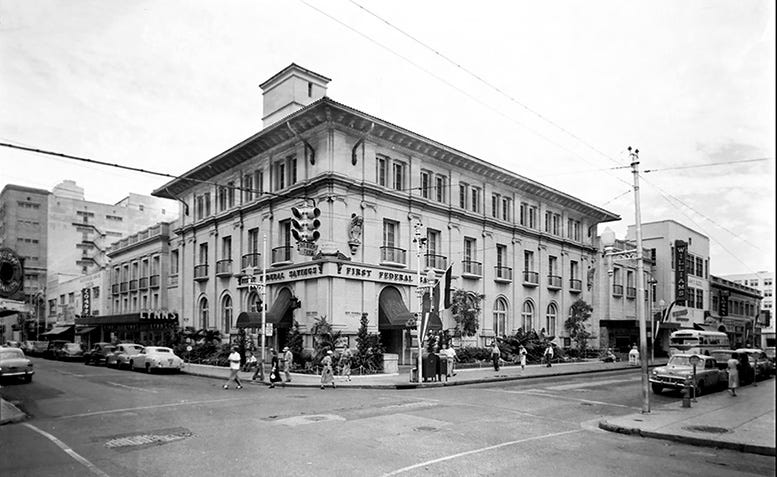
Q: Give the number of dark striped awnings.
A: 2